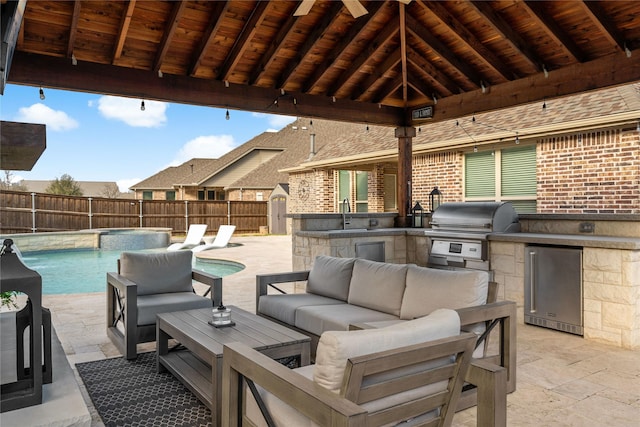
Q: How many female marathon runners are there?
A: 0